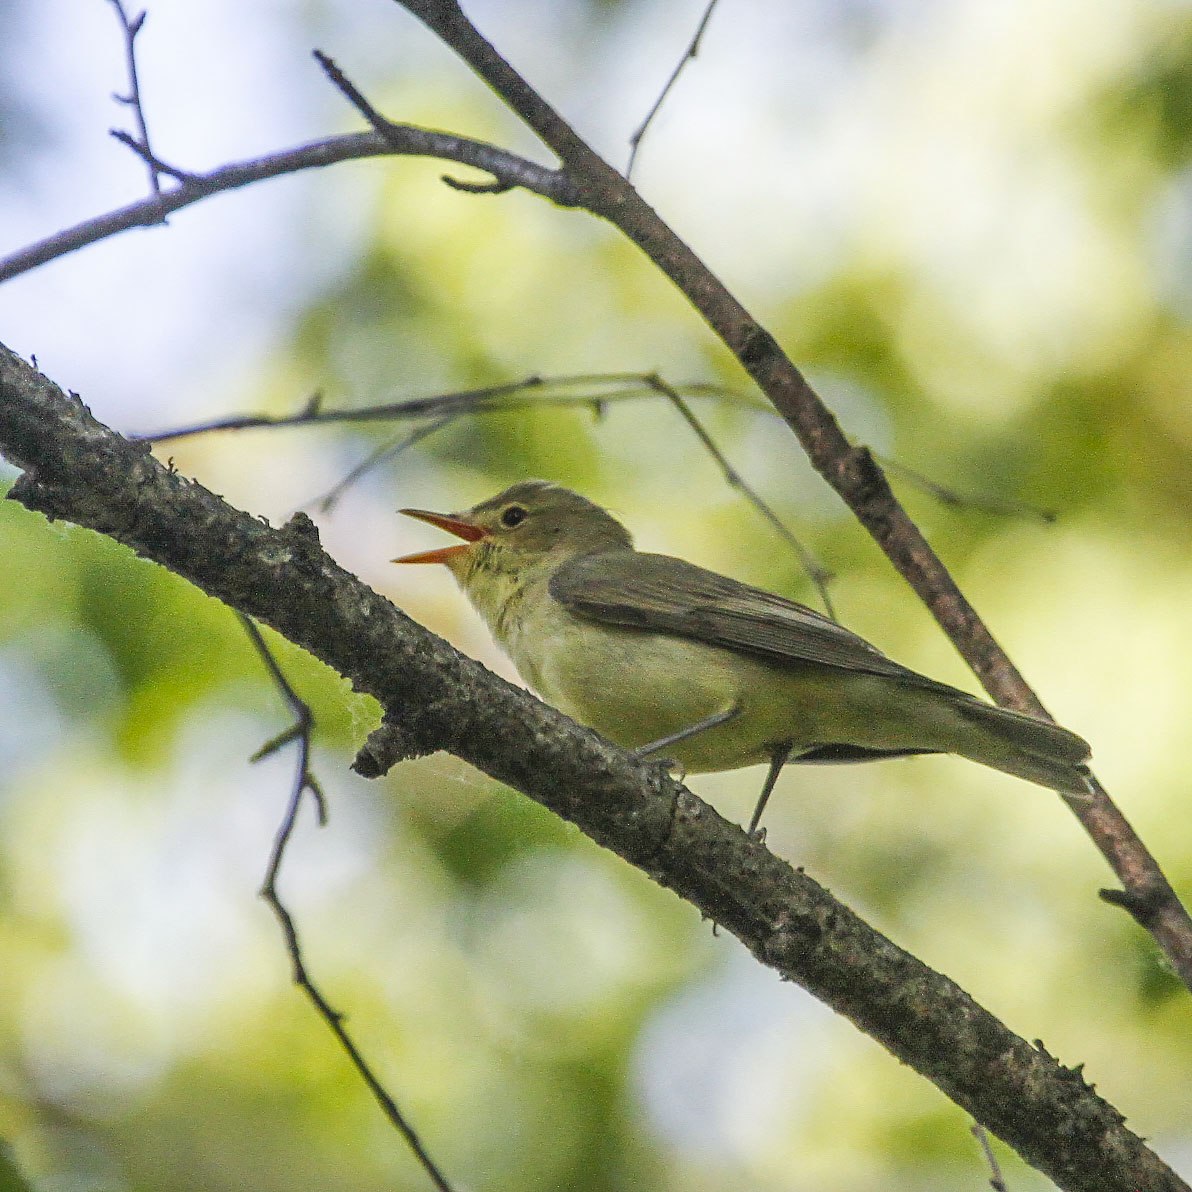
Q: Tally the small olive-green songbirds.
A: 1